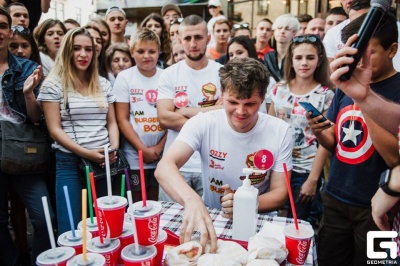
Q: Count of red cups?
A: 11